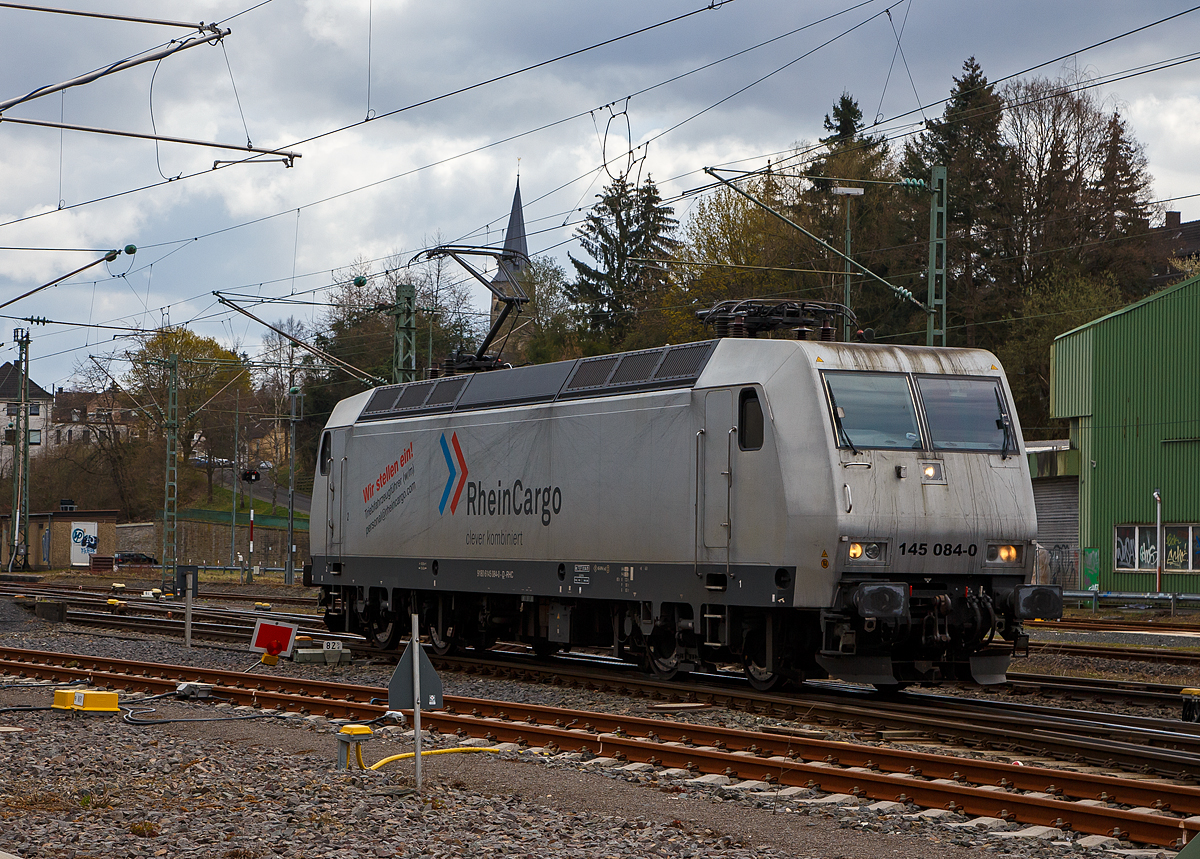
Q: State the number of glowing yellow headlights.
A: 3